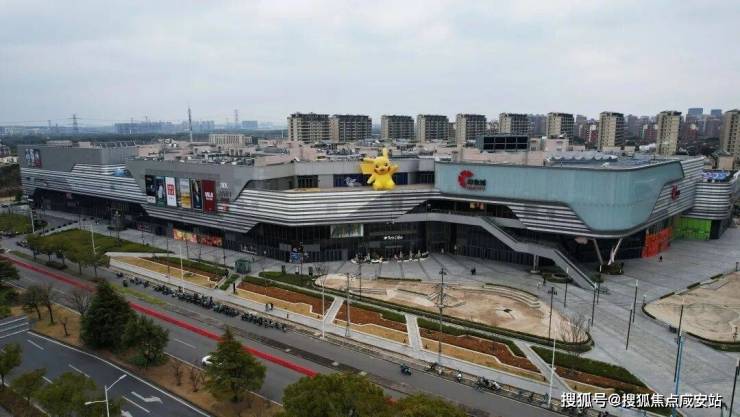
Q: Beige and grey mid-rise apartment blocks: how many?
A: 10